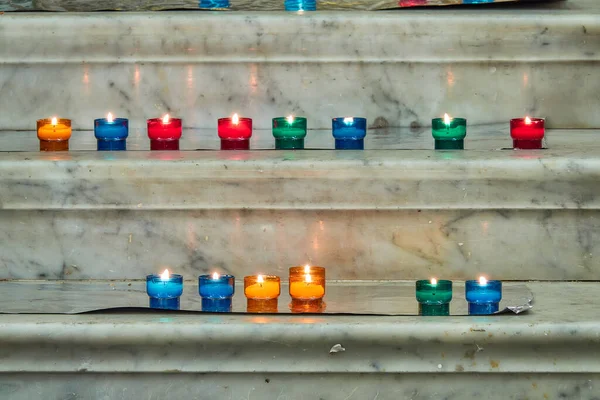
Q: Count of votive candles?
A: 14